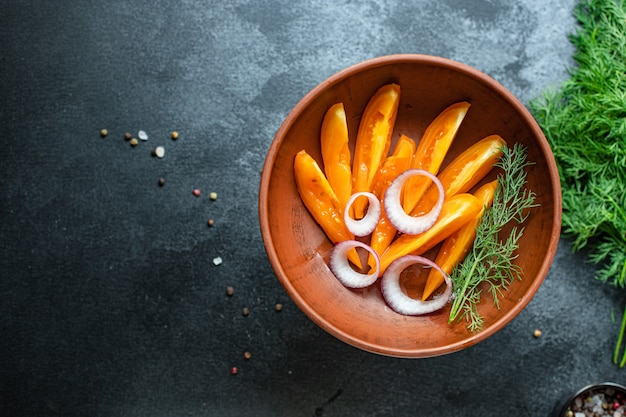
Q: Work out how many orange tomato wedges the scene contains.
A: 8